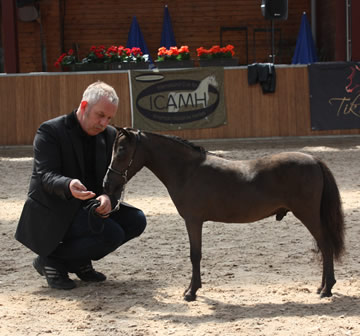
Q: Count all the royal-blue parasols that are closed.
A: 3